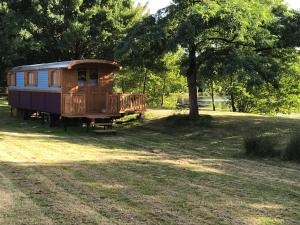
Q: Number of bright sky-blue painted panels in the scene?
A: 2